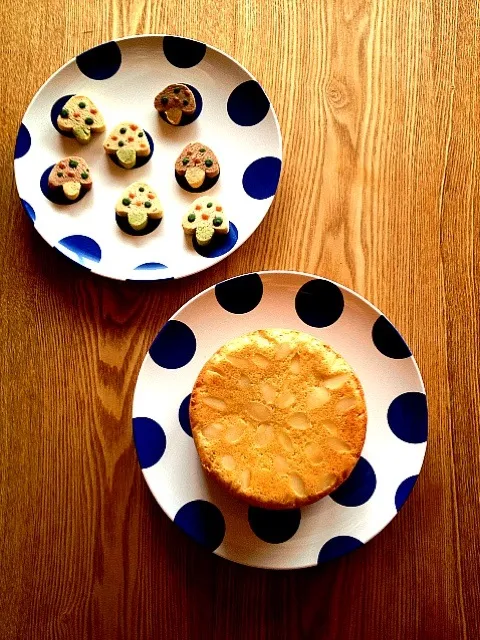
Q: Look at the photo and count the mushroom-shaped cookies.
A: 7